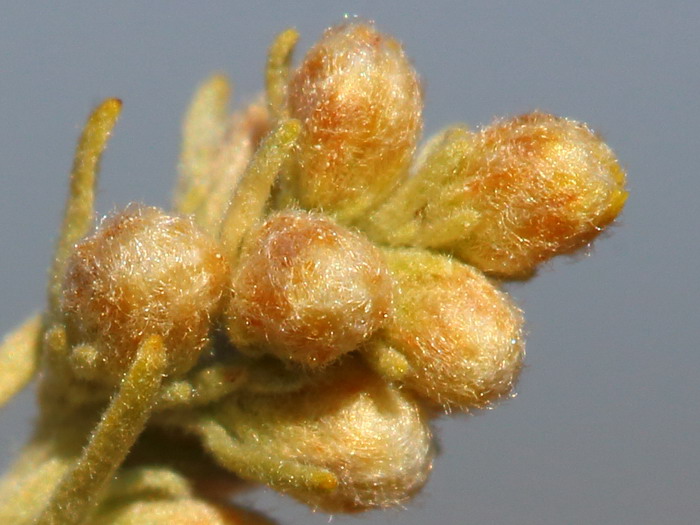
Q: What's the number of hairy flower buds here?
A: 6